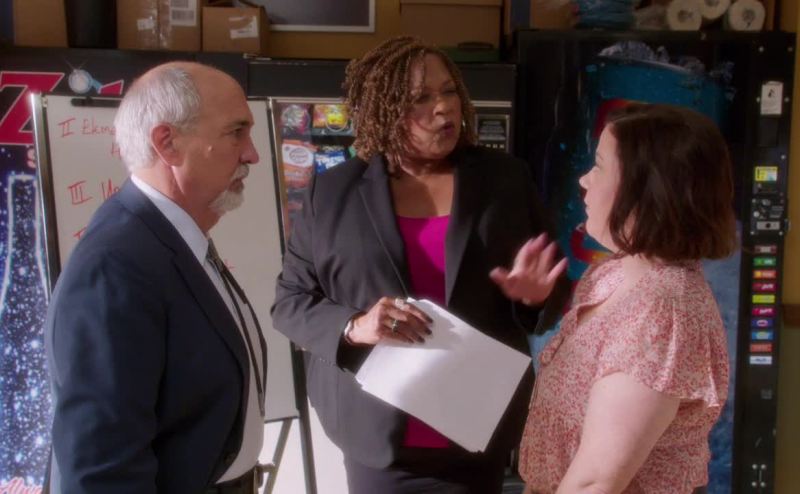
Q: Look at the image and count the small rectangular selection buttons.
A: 10